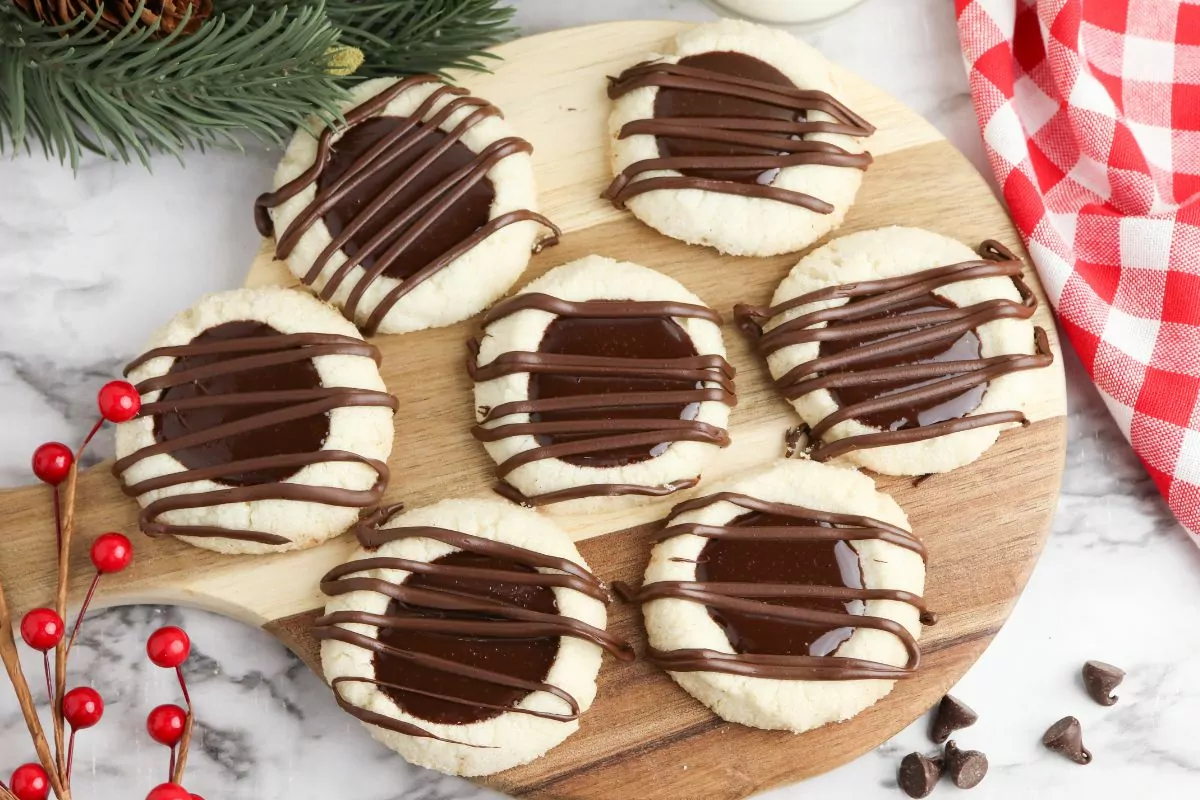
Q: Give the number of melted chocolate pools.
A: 7